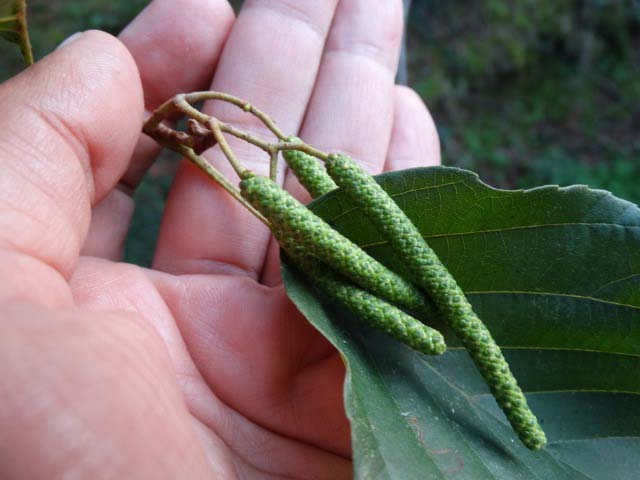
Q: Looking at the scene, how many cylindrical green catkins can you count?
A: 4